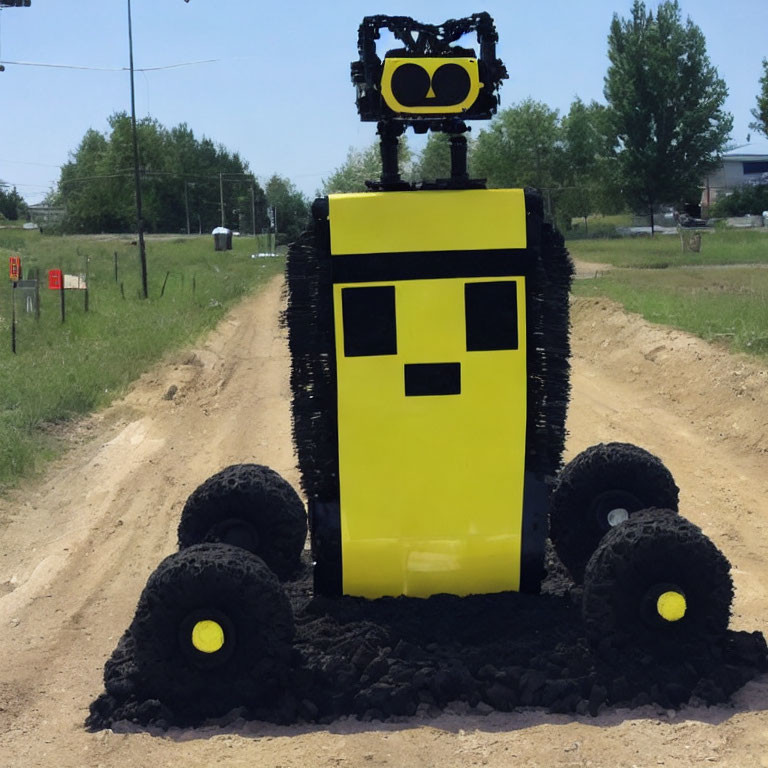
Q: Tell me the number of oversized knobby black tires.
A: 4